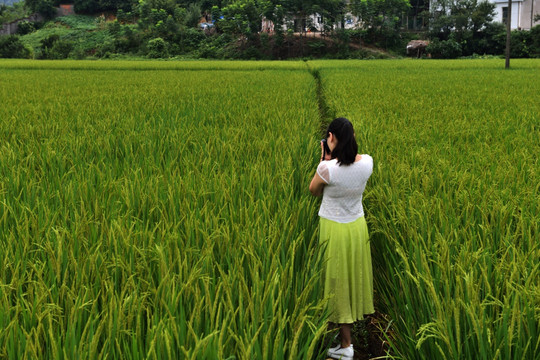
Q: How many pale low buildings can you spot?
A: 2